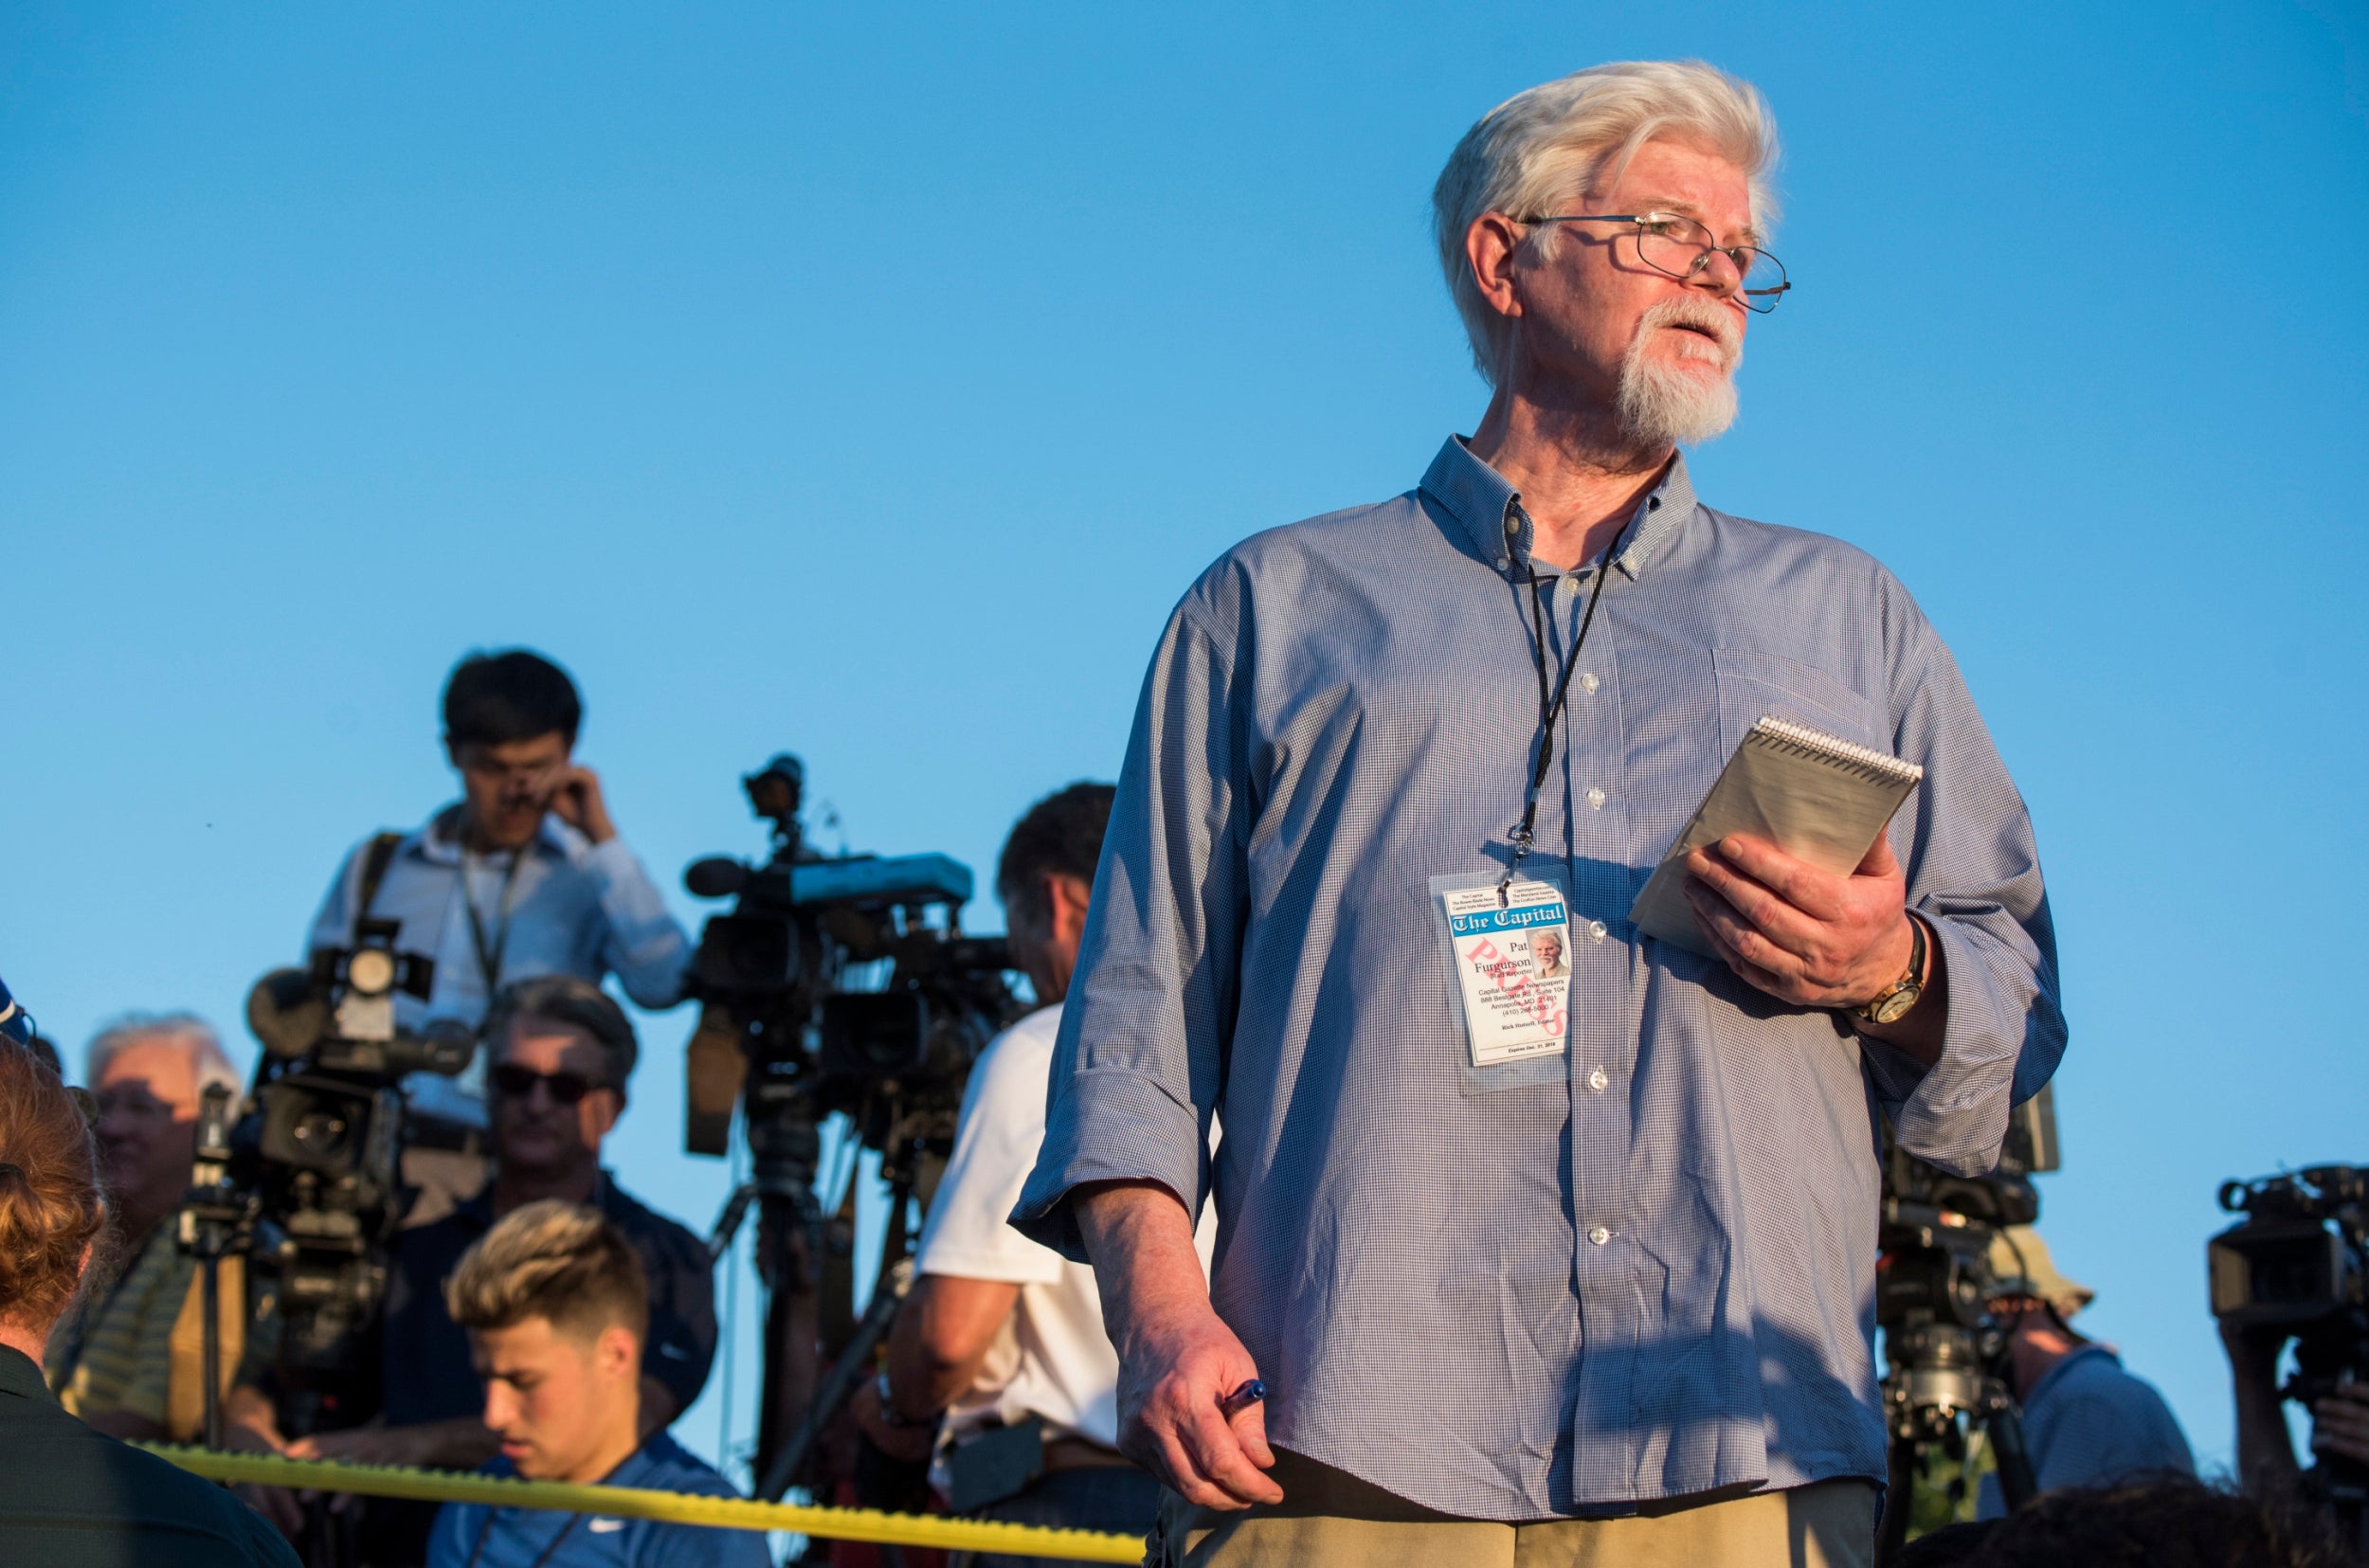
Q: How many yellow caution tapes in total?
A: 1